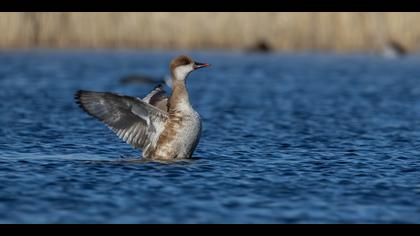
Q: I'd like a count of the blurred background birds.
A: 3